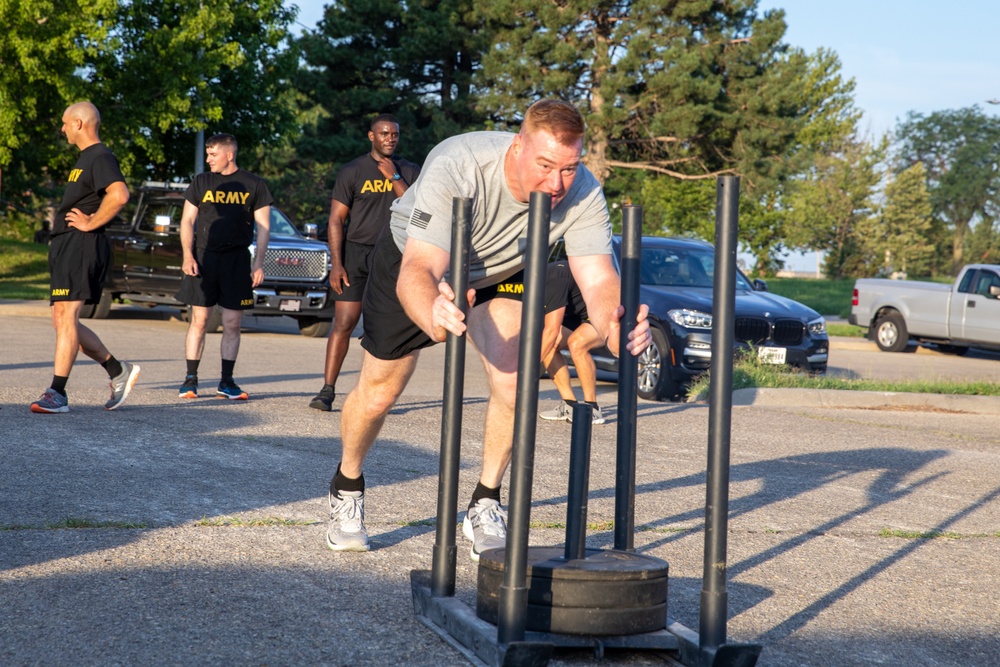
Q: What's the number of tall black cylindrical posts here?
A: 4